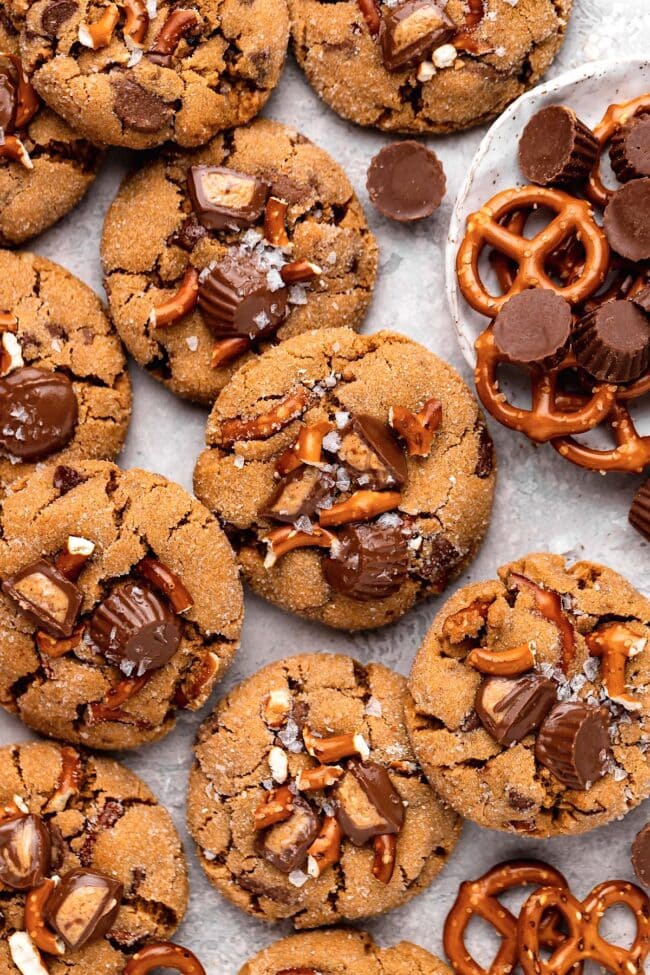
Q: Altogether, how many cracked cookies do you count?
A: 11